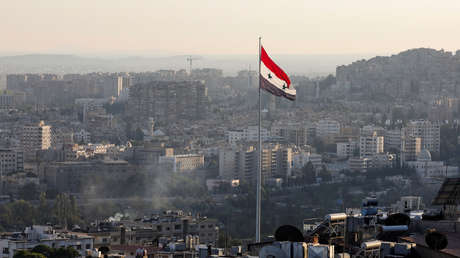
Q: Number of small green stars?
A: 2